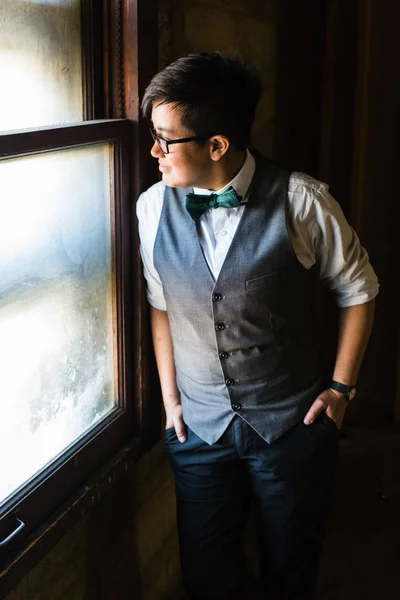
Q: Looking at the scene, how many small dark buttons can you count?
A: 5